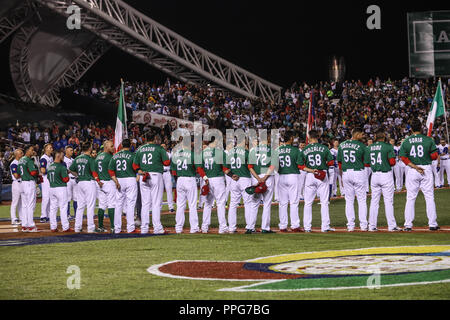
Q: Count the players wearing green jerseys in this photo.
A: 15